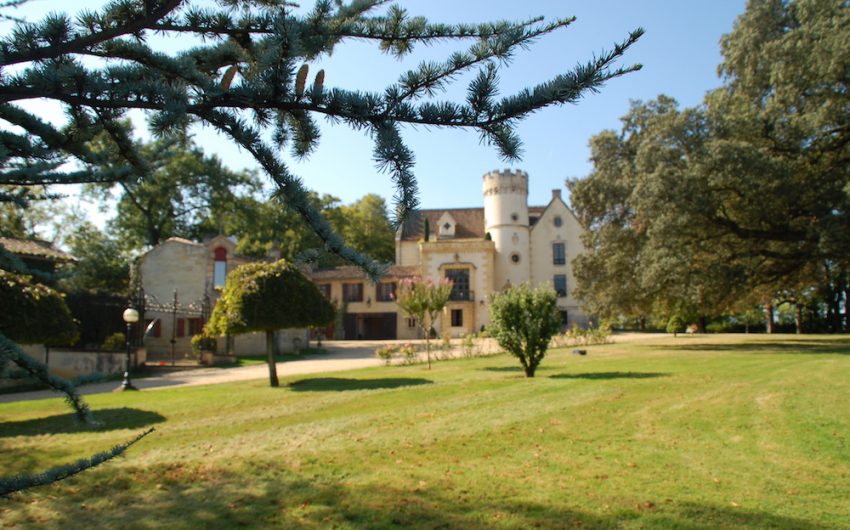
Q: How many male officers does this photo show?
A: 0